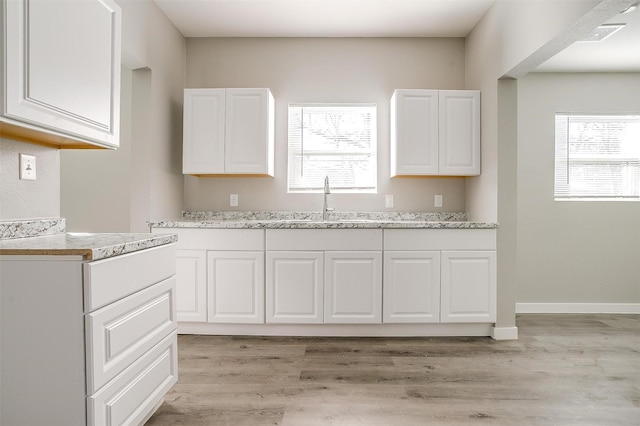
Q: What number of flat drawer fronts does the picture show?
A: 4